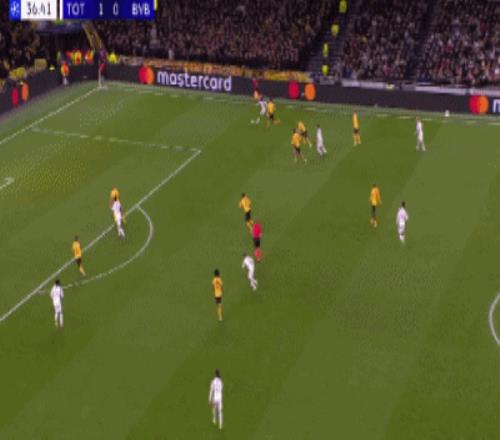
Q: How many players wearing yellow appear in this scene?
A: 9